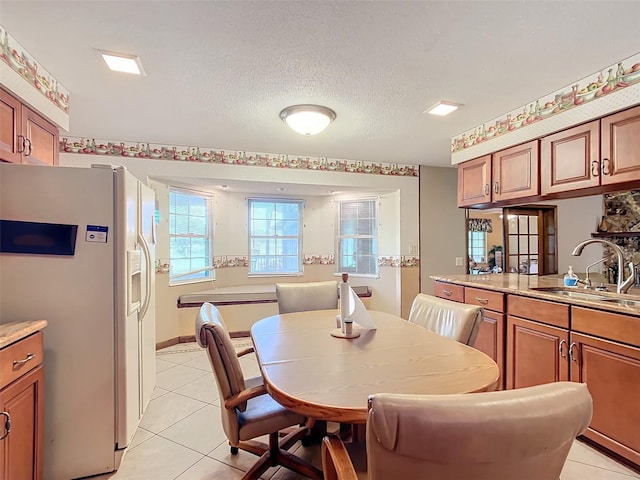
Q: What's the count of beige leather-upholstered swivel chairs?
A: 4